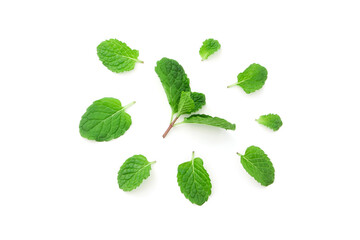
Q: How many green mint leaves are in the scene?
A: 12